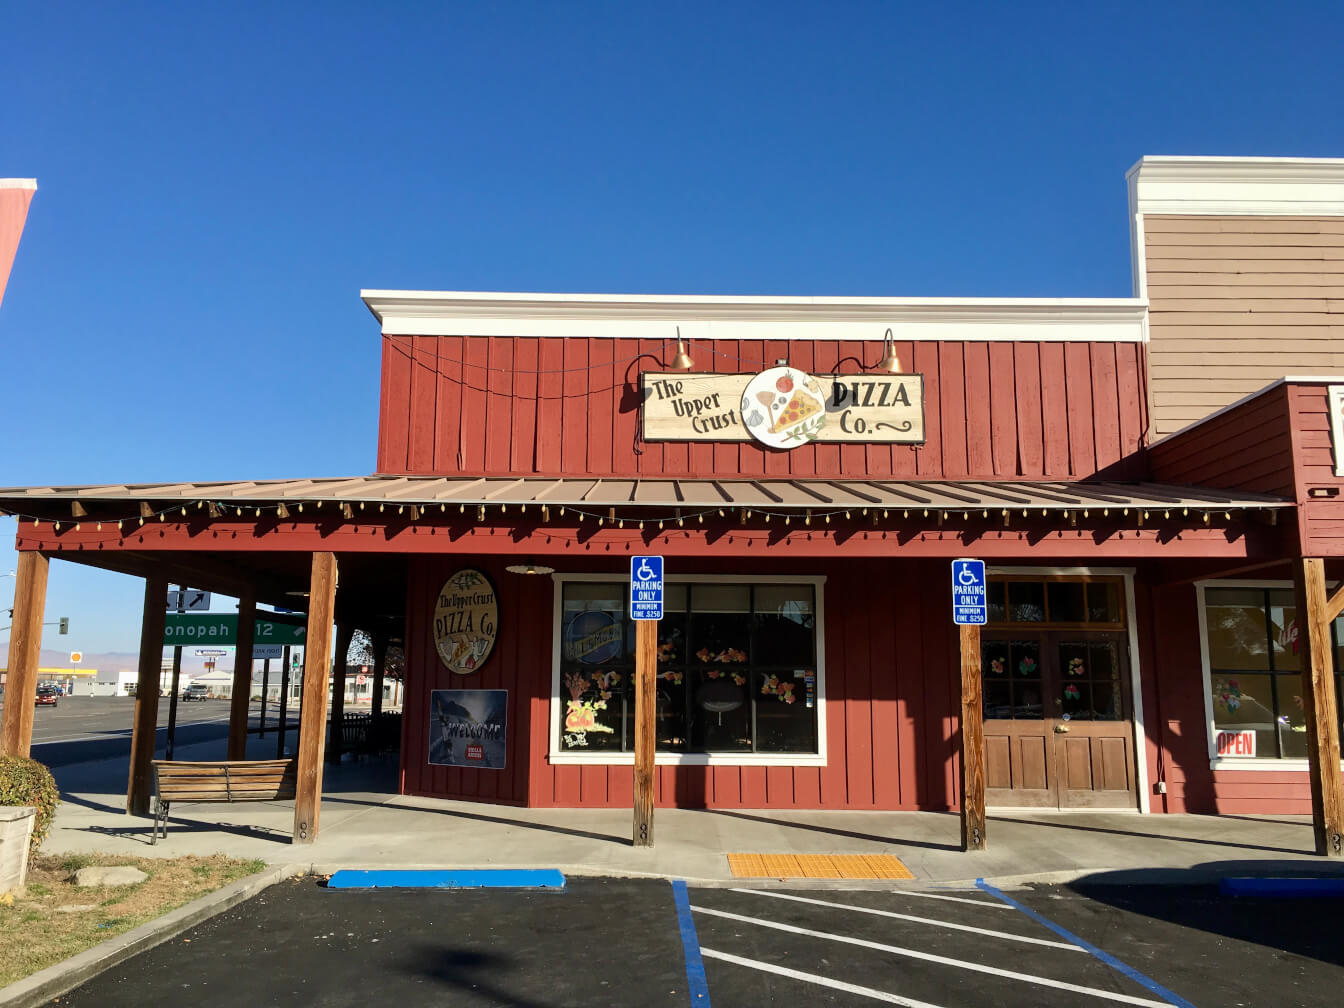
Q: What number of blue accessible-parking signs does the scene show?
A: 2